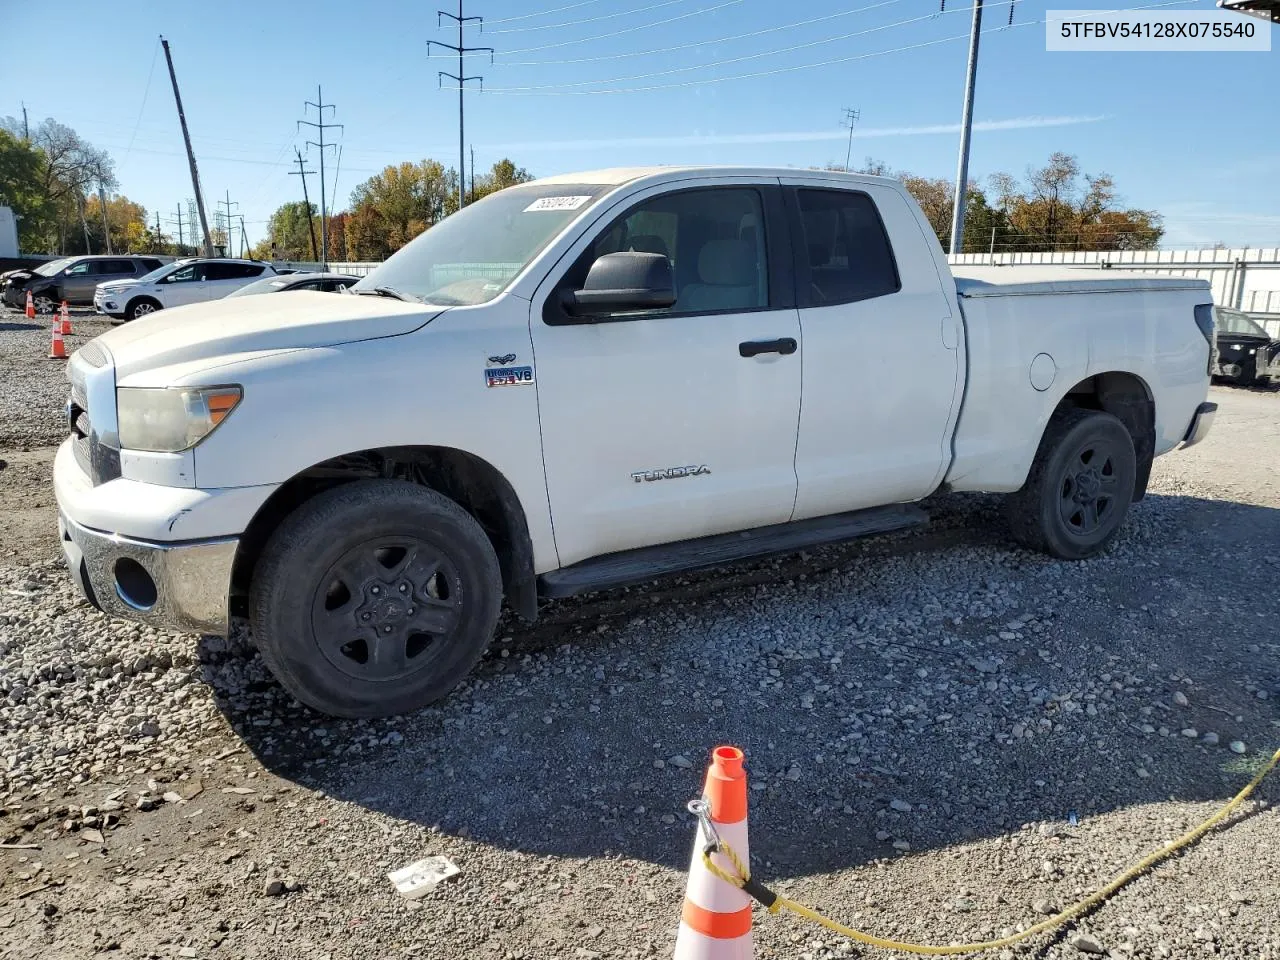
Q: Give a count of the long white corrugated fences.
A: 1